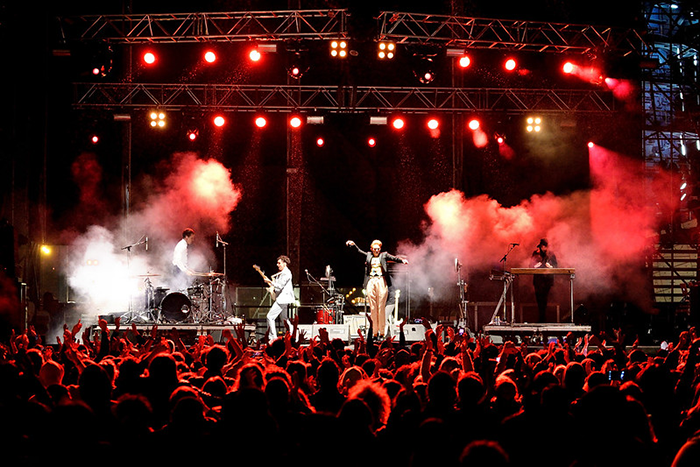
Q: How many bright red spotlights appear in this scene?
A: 12